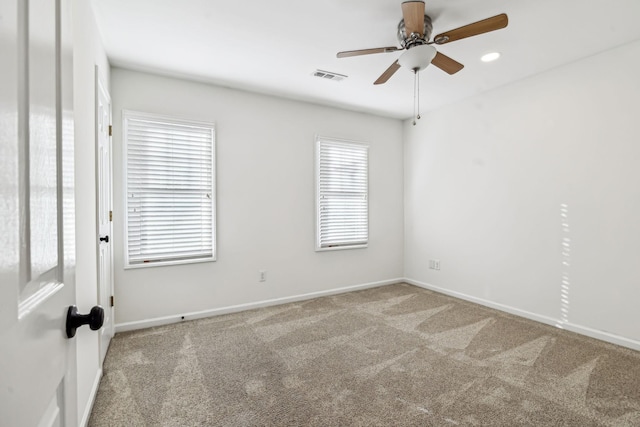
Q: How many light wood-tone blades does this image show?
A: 5